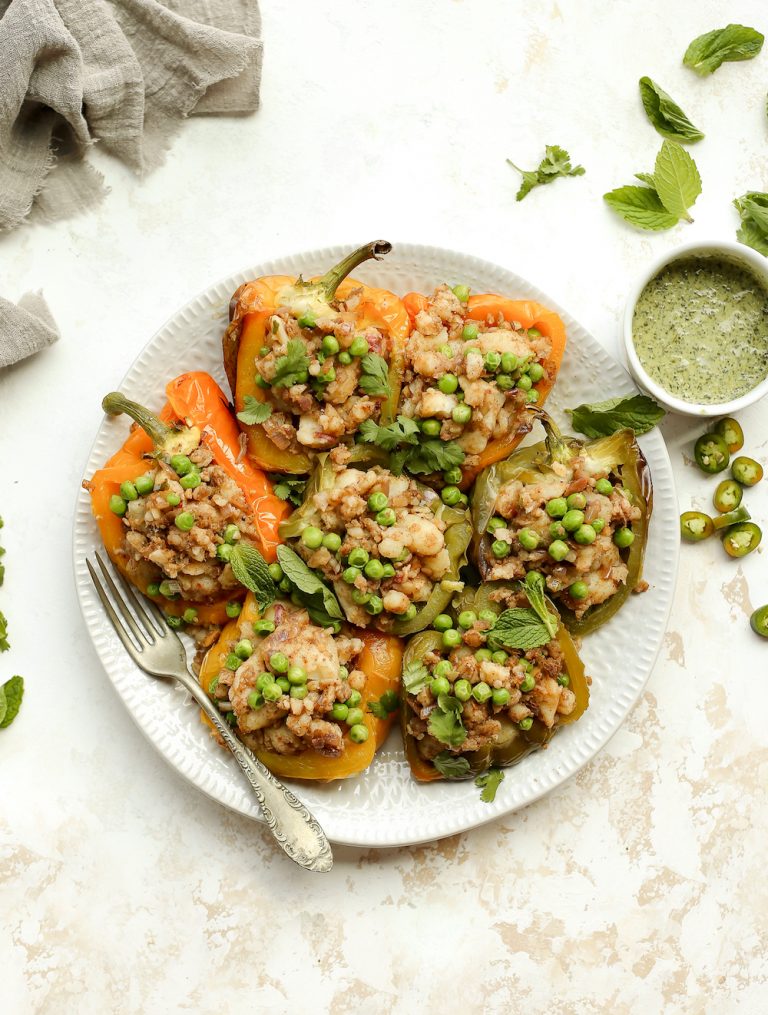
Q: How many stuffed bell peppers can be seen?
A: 7